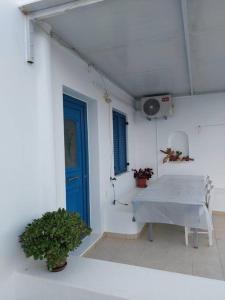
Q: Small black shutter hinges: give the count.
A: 2